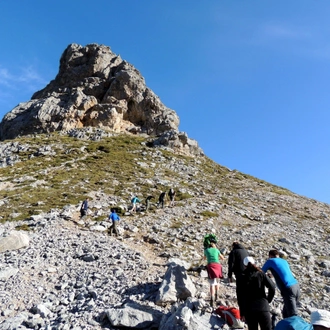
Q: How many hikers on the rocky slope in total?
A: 11